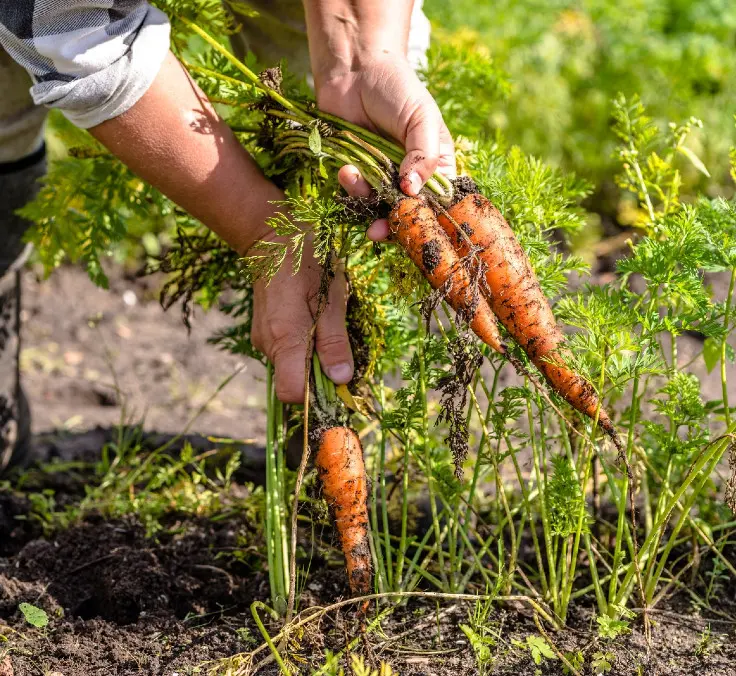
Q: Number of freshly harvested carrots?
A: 3